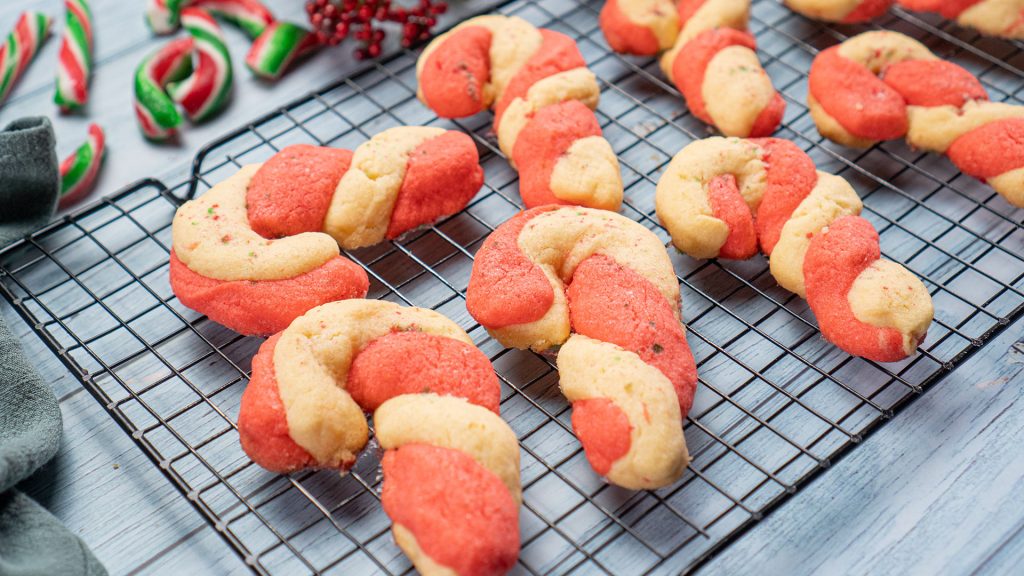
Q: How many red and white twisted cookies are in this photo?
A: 8